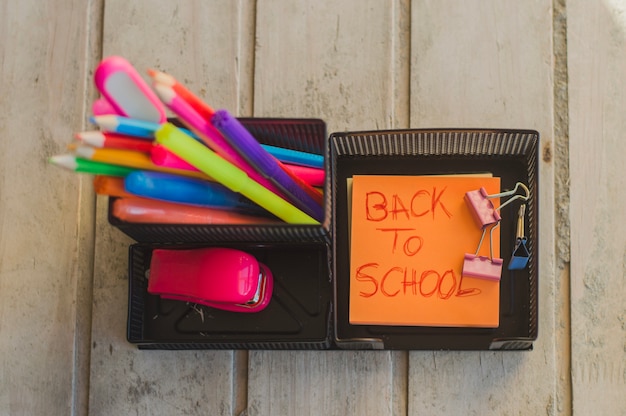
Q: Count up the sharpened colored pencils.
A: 6